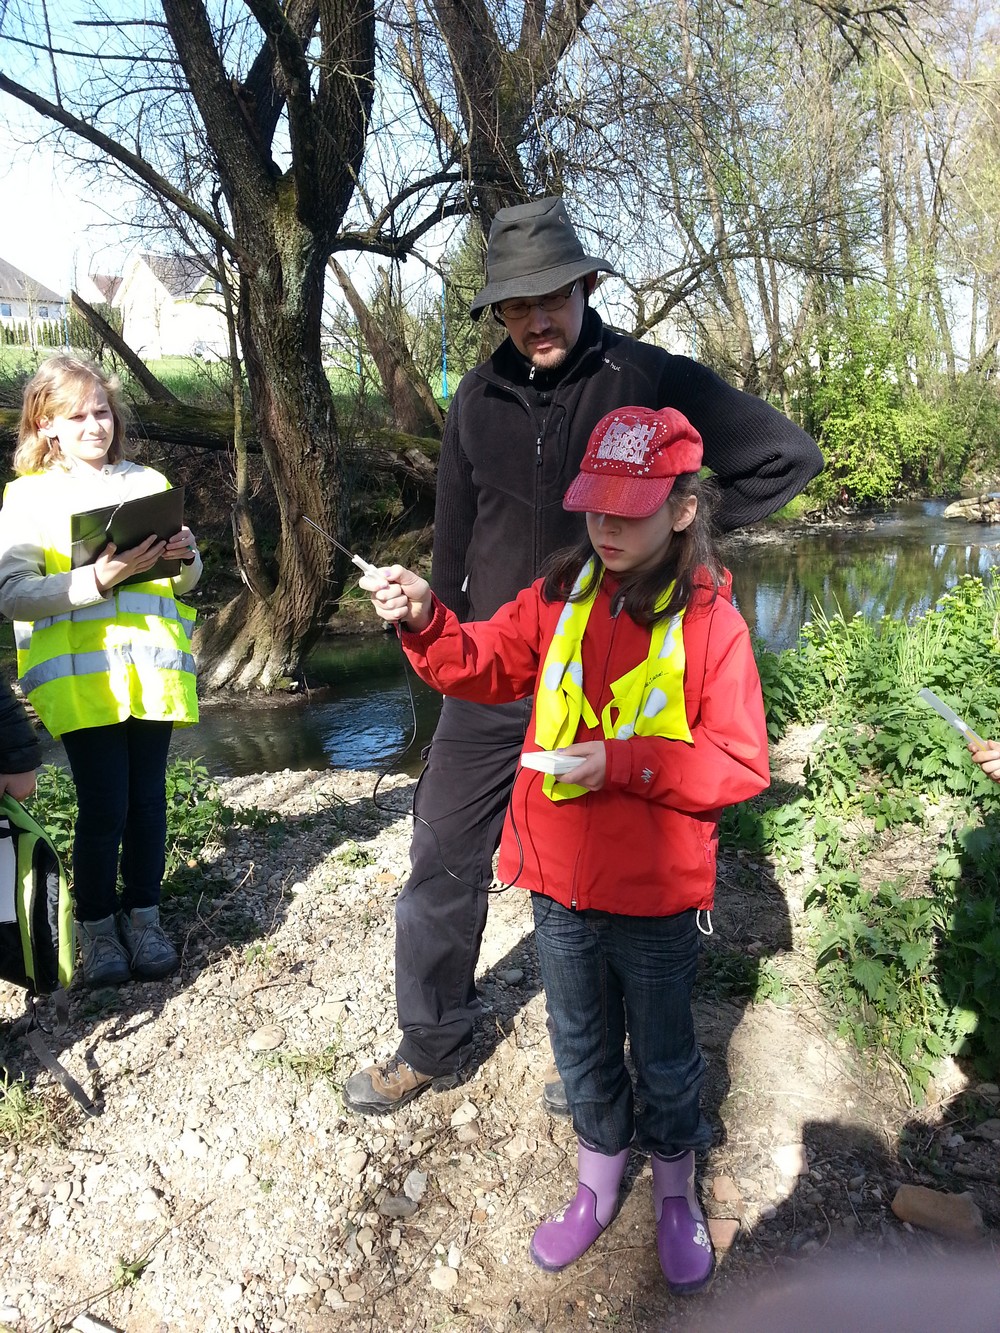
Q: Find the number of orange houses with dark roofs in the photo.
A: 0